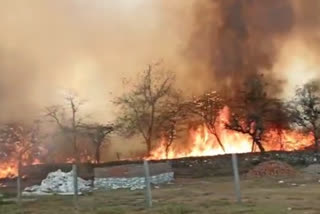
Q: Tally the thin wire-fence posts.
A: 4